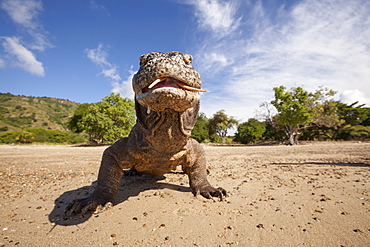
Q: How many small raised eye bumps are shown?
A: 2